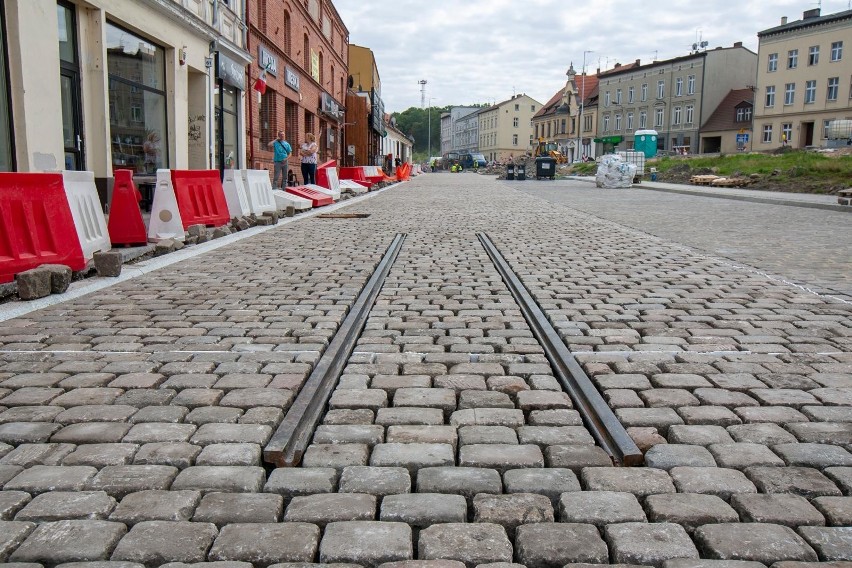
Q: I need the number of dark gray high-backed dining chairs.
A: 0